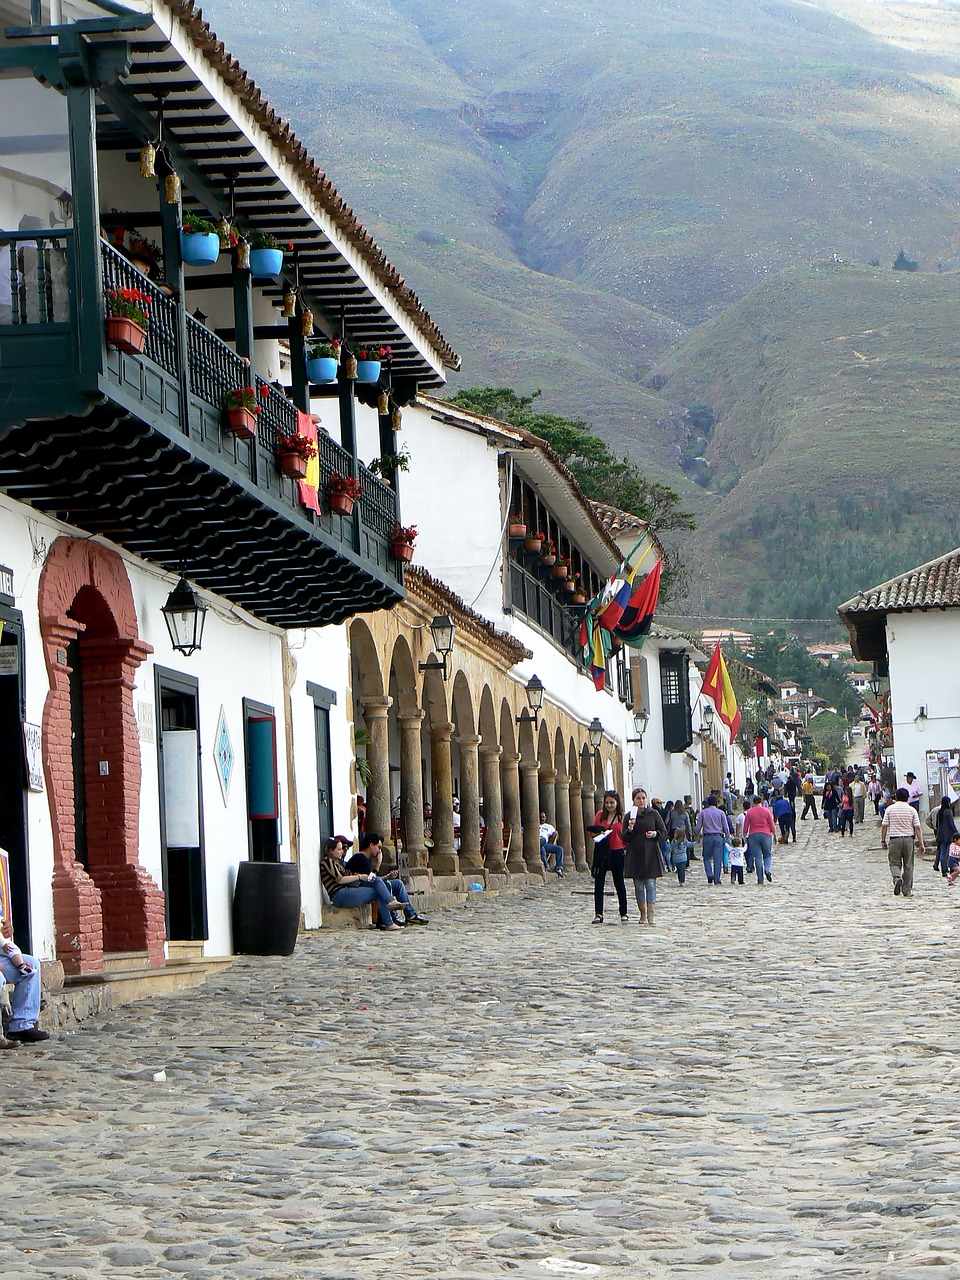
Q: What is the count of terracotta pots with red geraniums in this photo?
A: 11